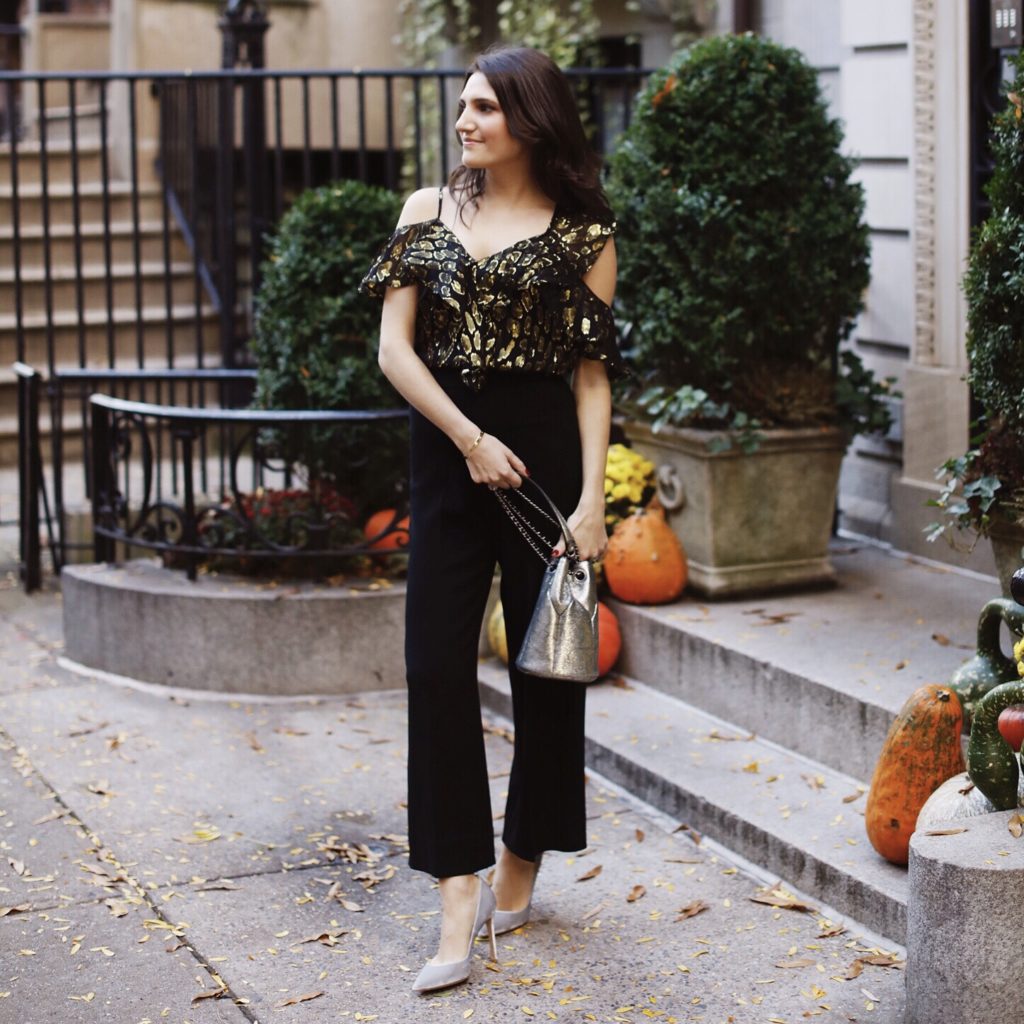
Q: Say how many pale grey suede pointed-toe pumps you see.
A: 2